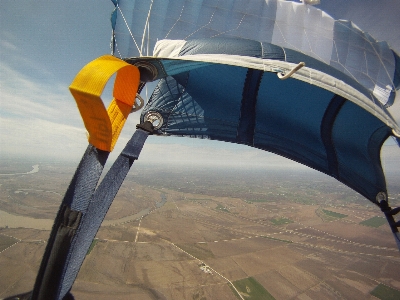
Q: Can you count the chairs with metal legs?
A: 0